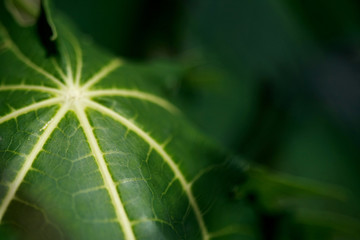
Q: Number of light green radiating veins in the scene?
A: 11